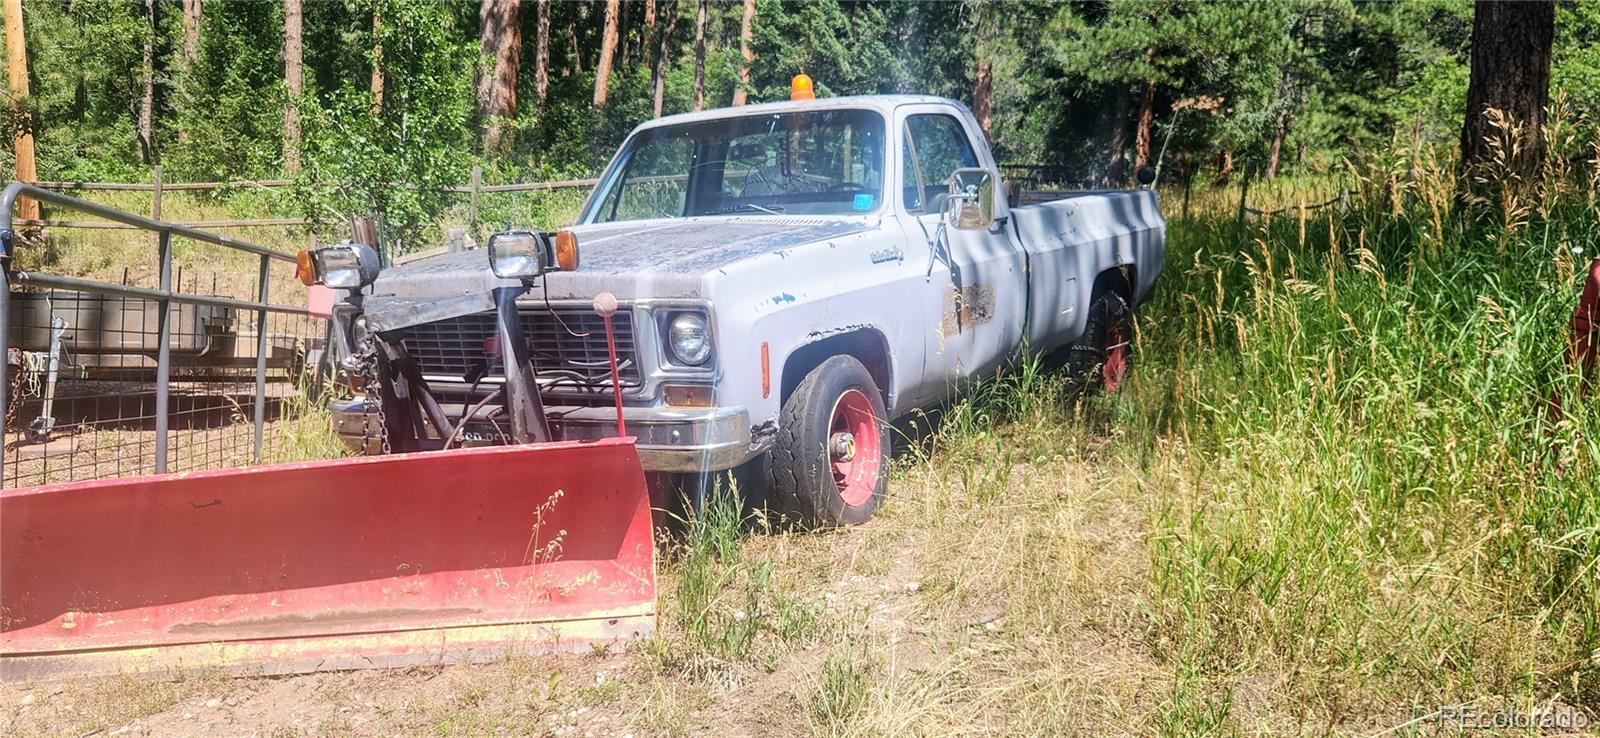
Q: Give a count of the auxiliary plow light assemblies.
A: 2